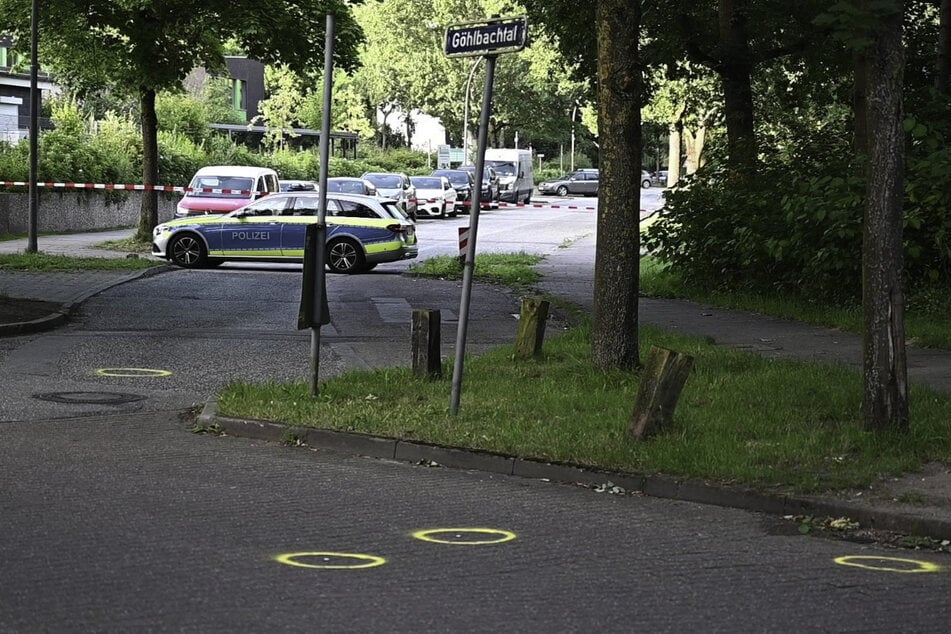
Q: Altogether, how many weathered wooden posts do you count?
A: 3